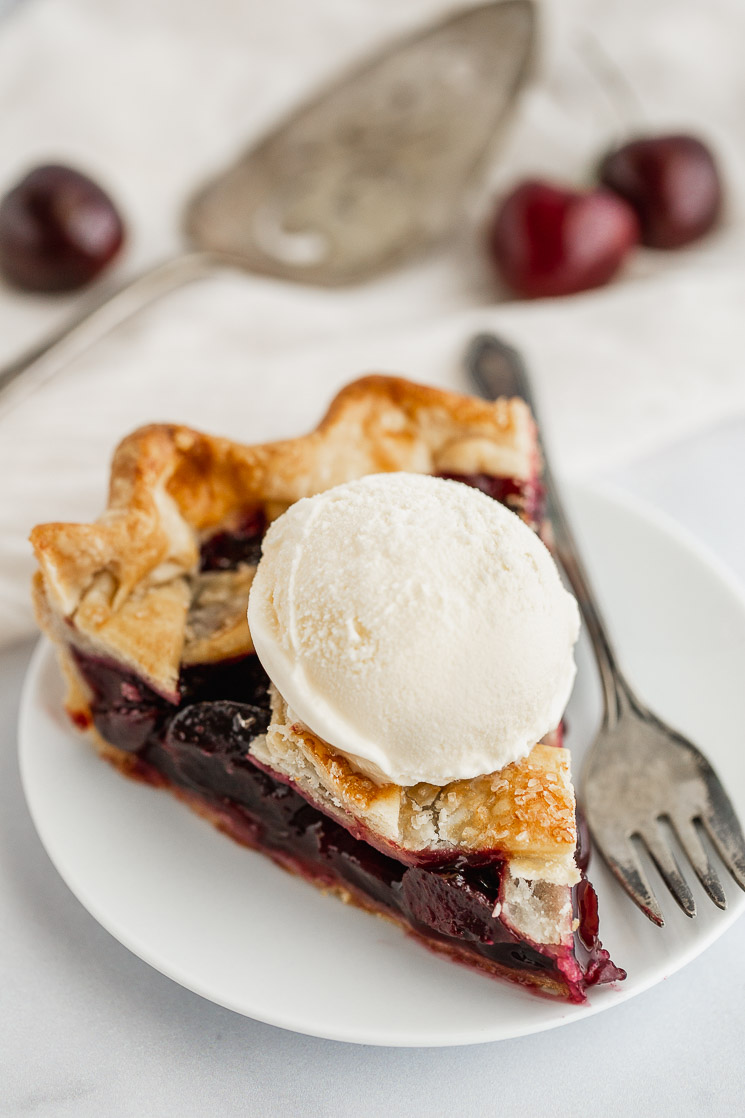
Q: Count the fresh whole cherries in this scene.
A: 3